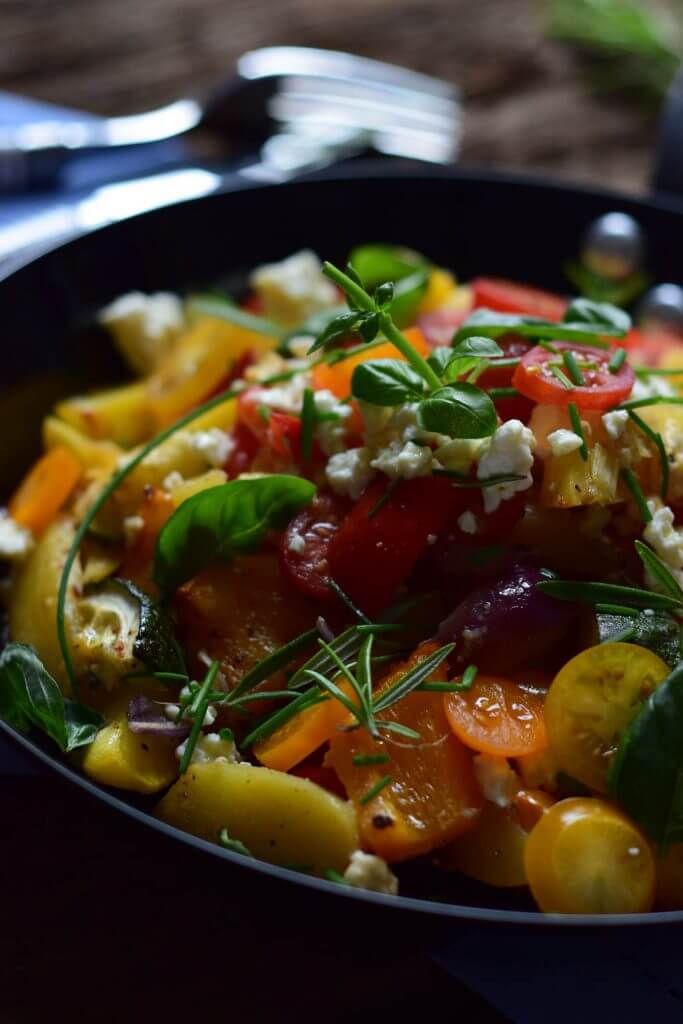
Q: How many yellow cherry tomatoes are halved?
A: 2